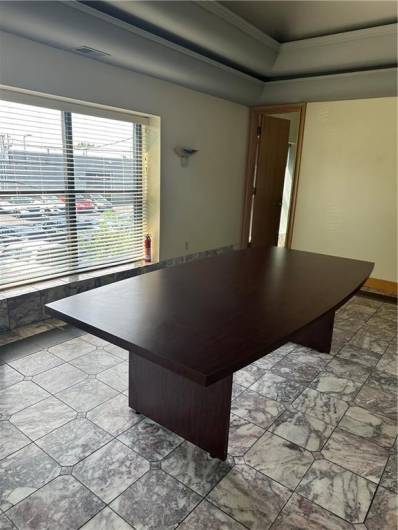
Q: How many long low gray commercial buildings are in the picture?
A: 1